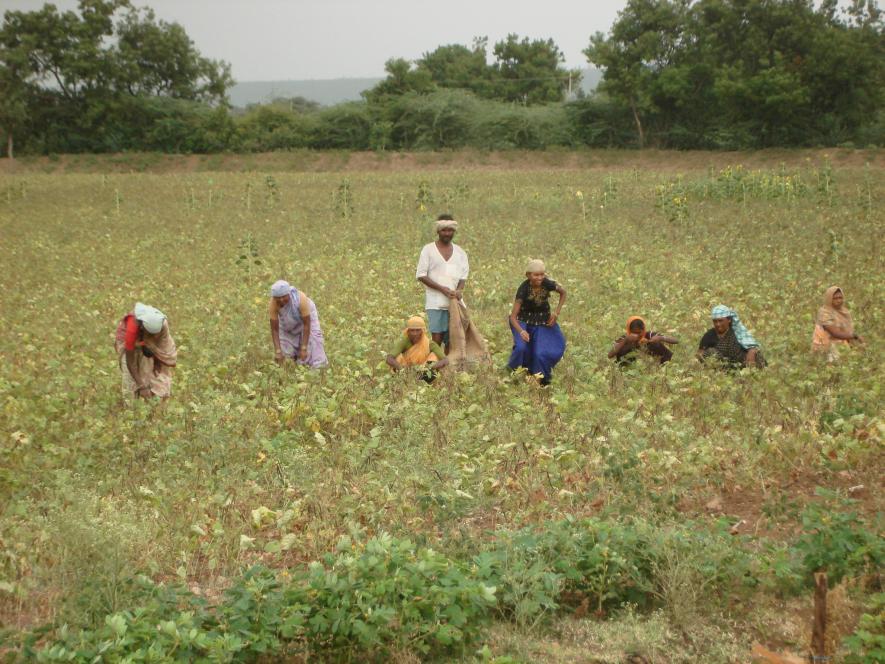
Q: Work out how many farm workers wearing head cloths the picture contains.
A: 8